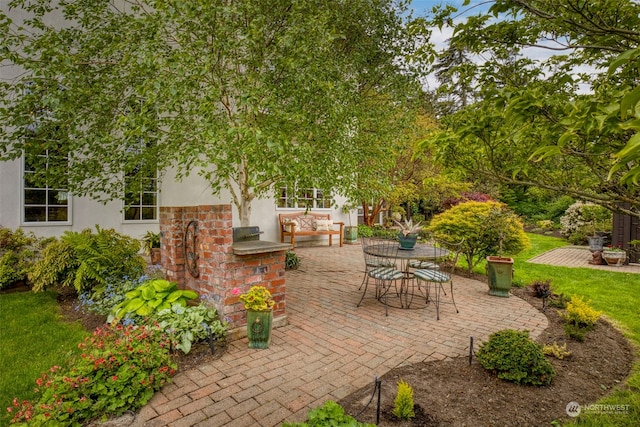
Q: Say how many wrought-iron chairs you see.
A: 4